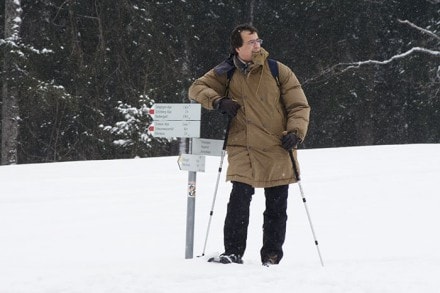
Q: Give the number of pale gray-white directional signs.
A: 4